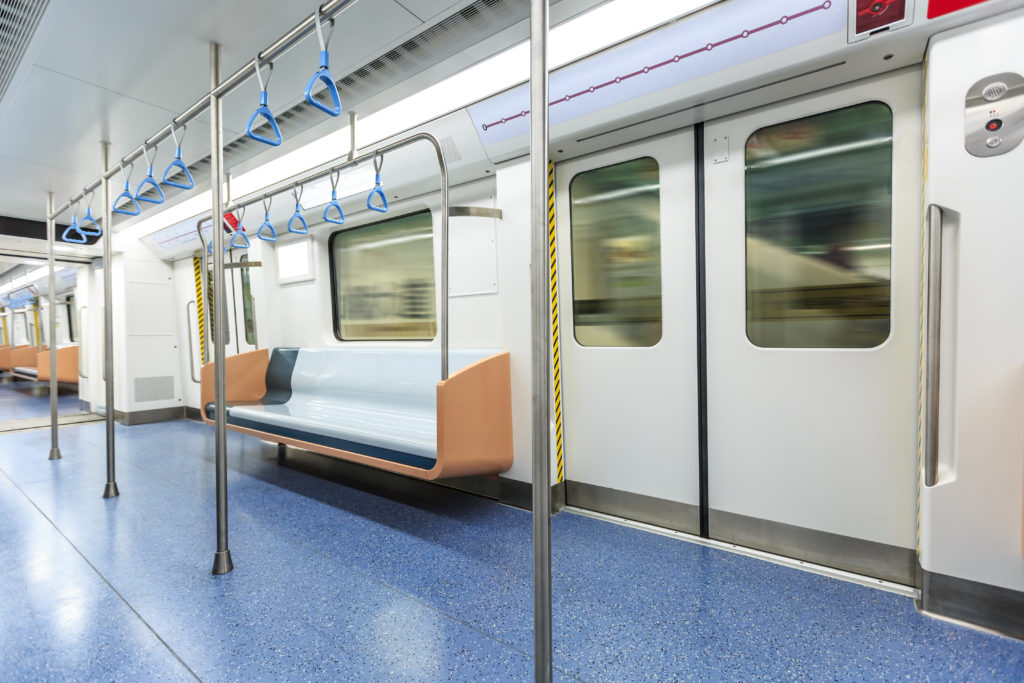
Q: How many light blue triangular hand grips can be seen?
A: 13